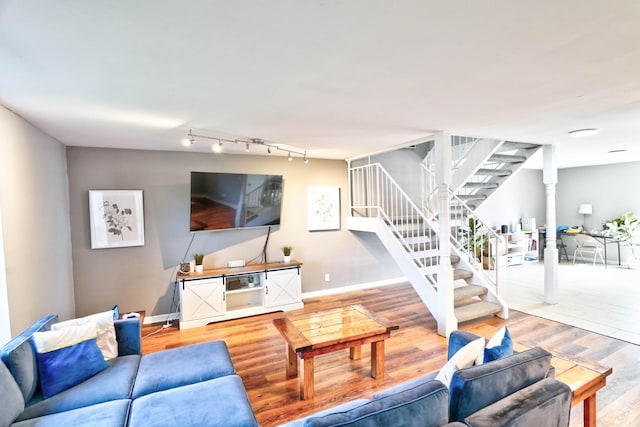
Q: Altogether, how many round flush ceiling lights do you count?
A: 2